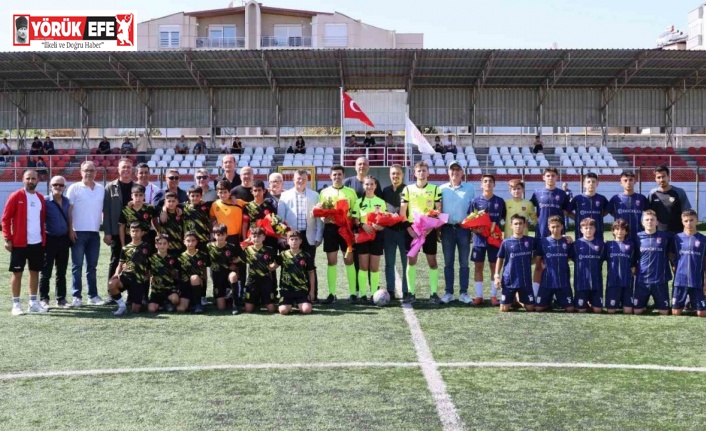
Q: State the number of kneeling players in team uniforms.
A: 12